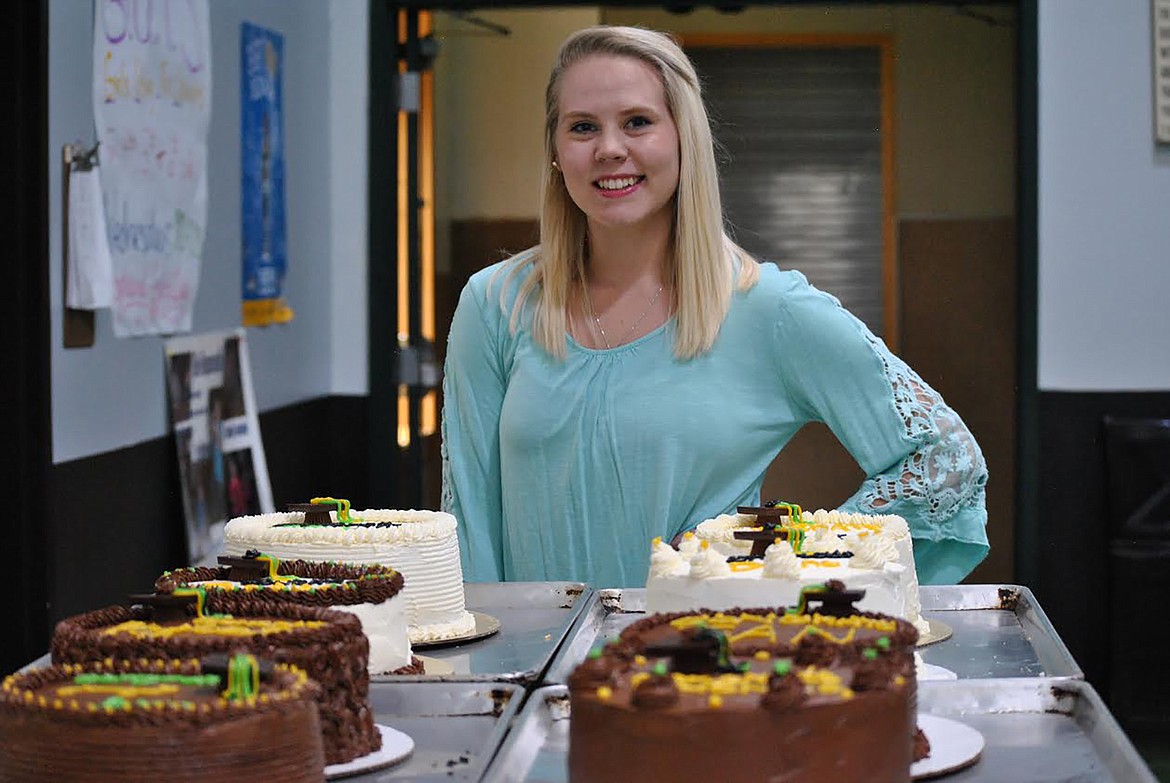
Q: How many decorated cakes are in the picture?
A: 8